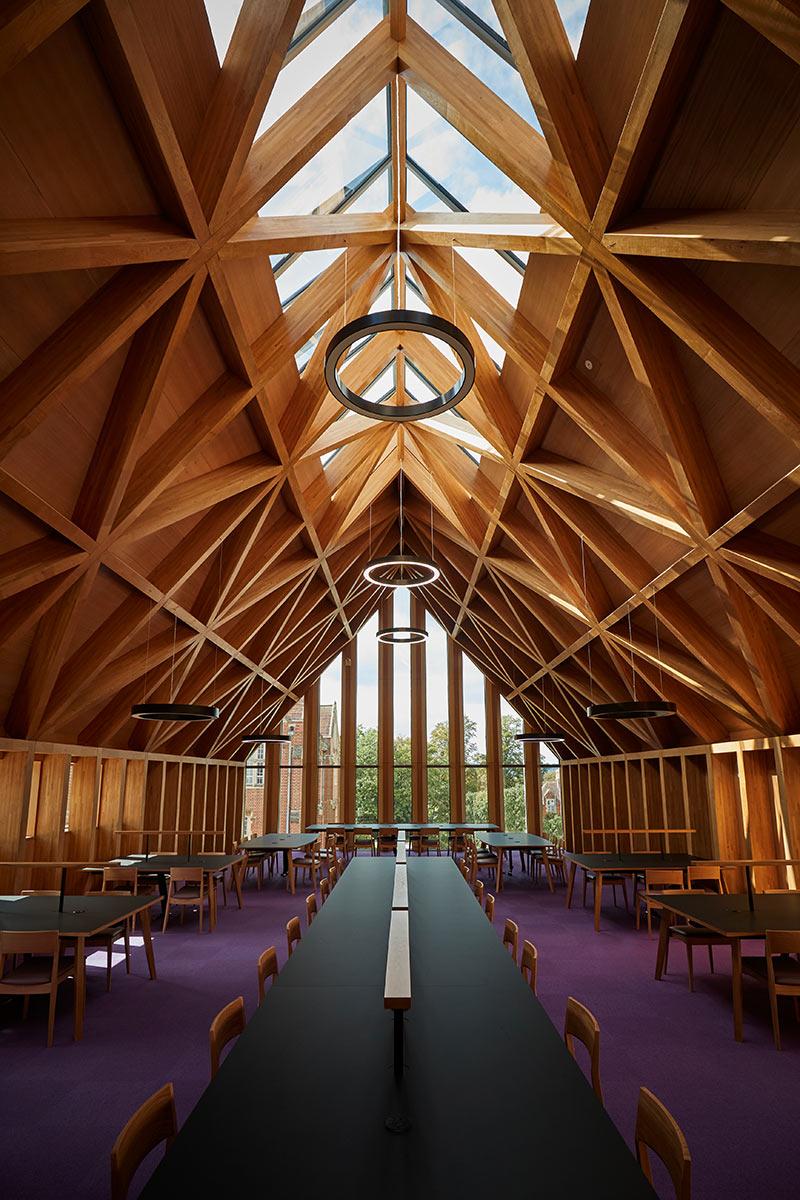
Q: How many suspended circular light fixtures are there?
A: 7